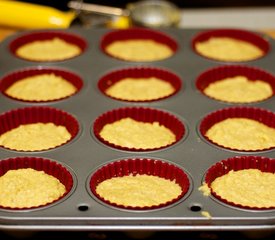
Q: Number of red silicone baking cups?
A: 12